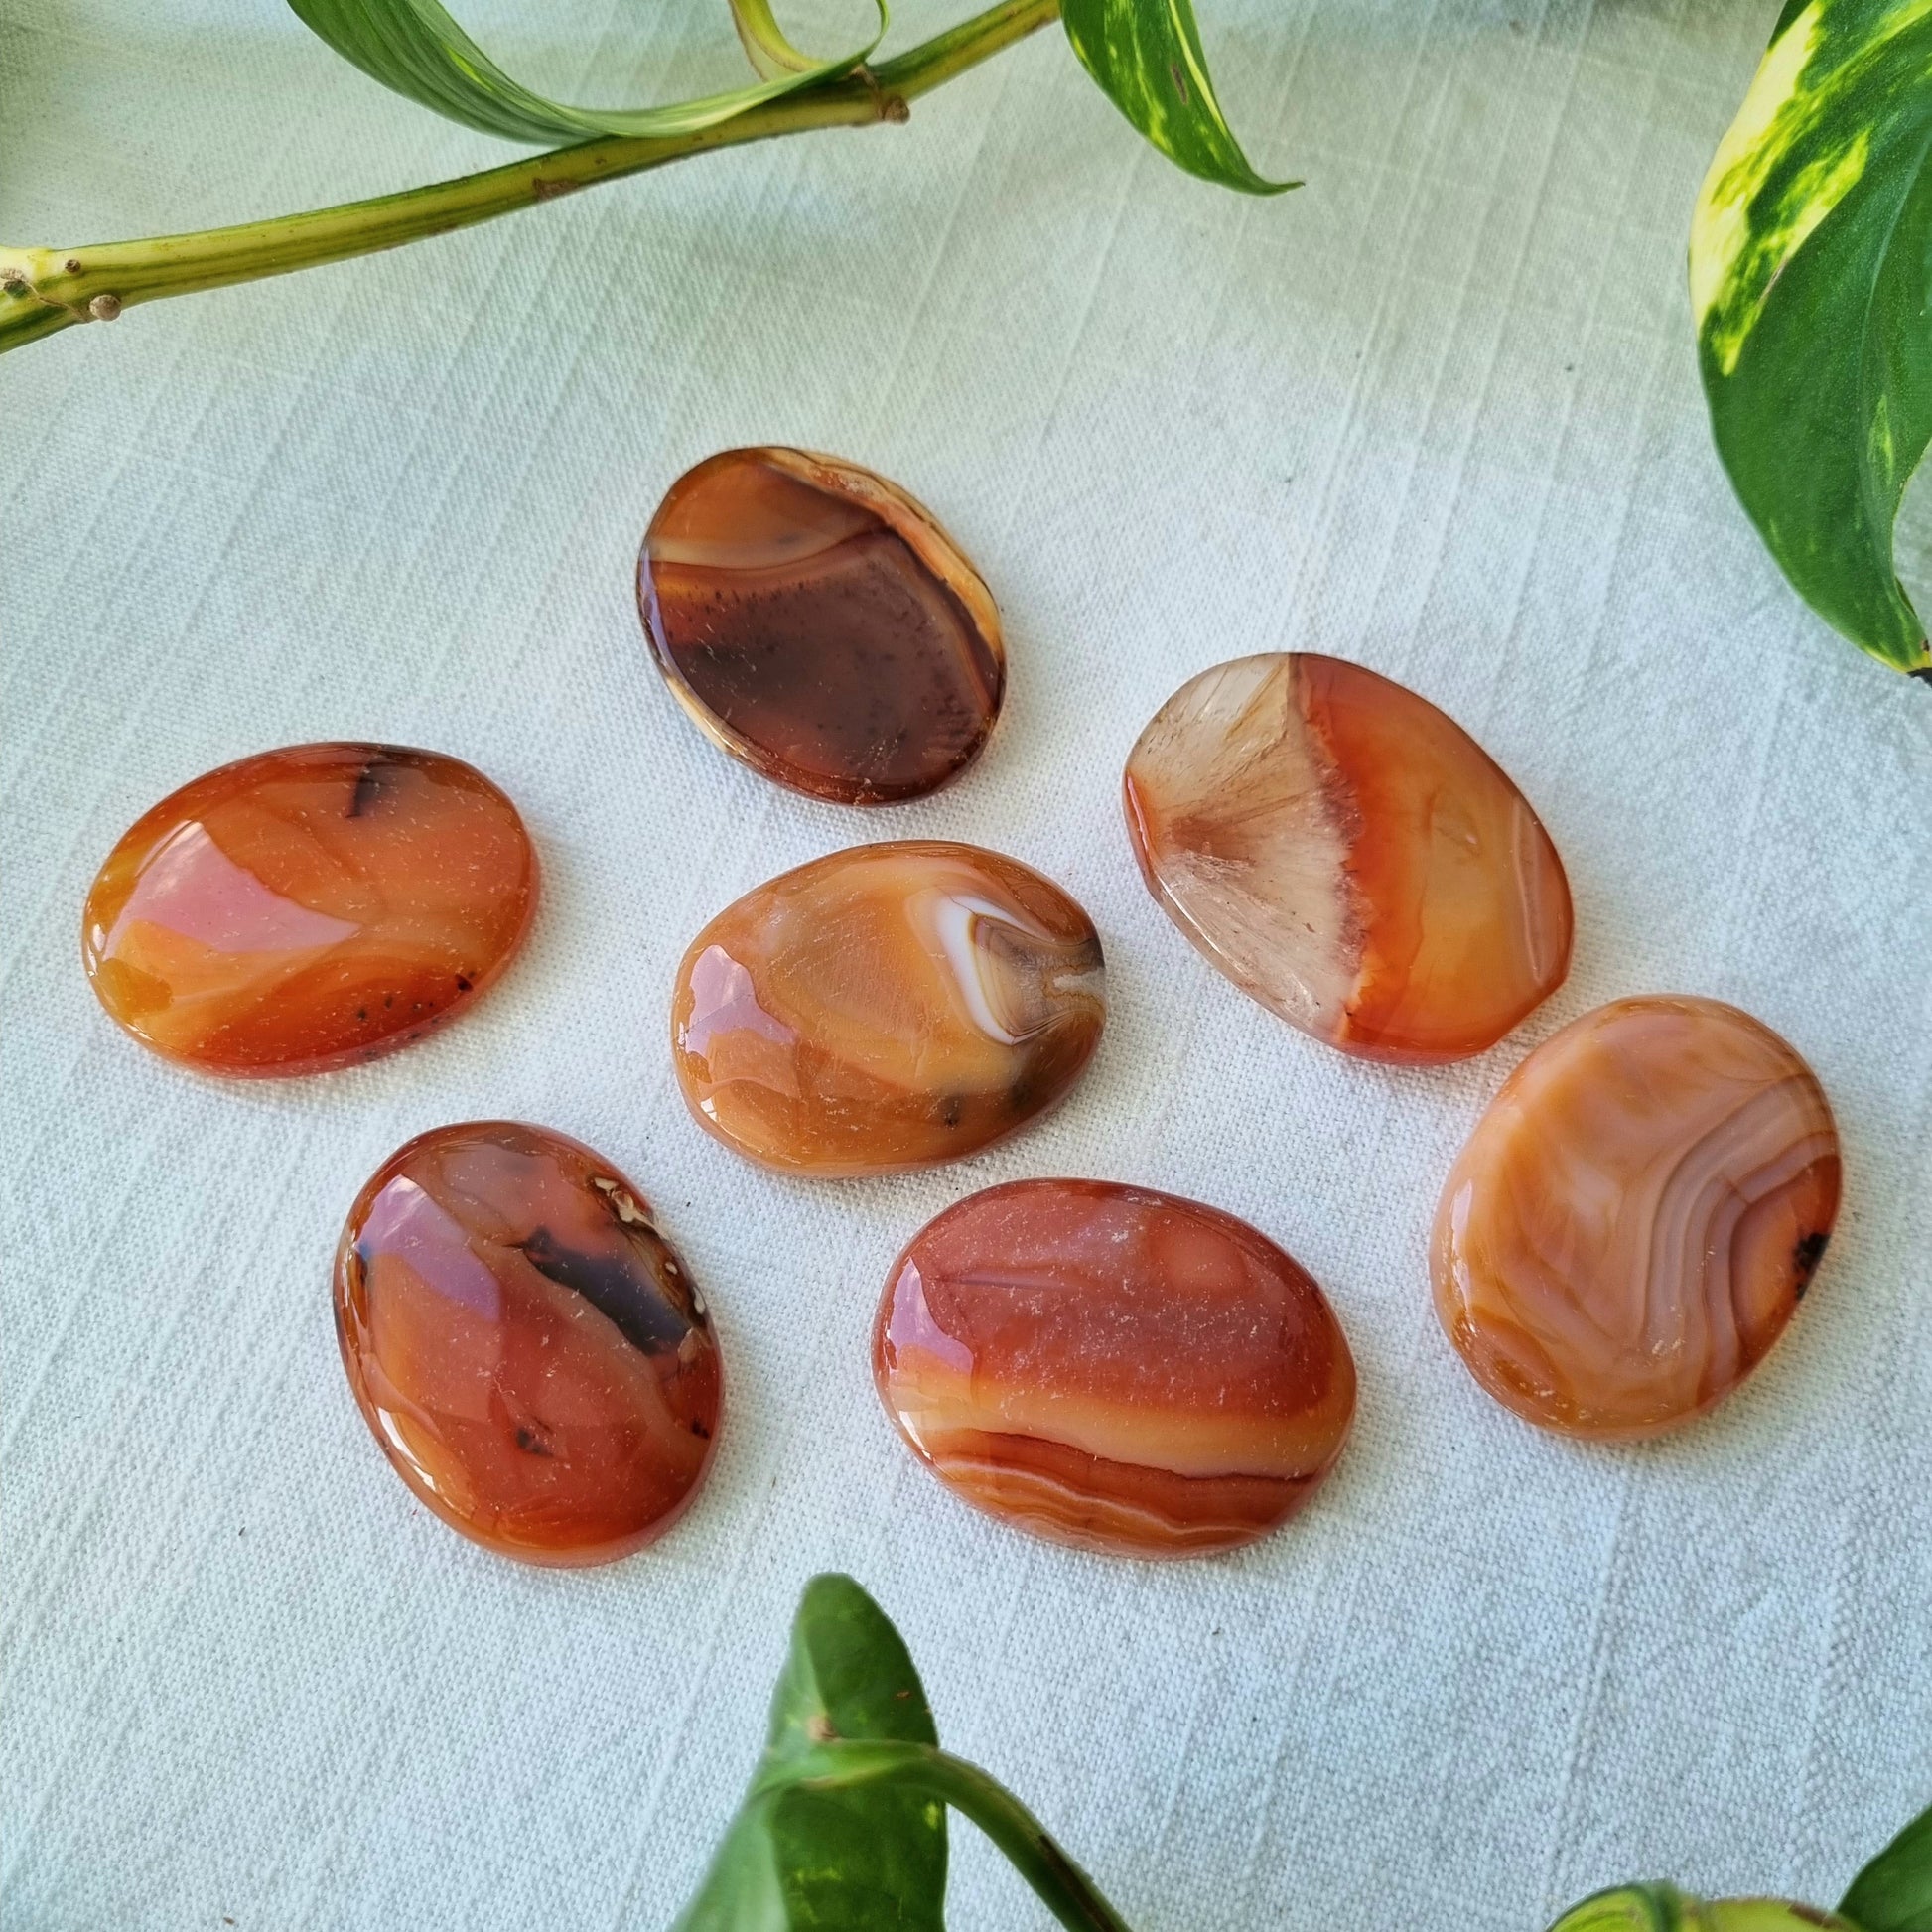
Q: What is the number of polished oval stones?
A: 7